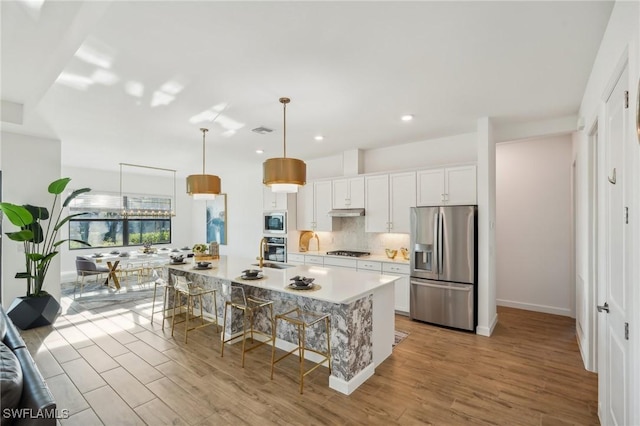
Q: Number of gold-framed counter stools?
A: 4